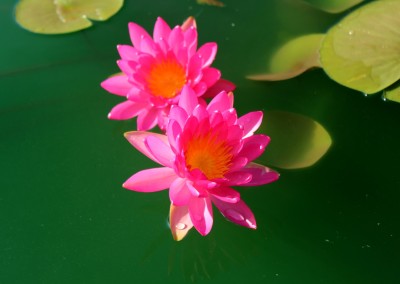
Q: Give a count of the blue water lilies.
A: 0